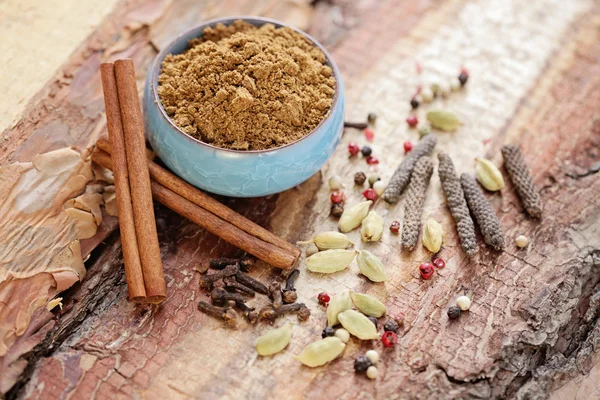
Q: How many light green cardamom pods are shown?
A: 13